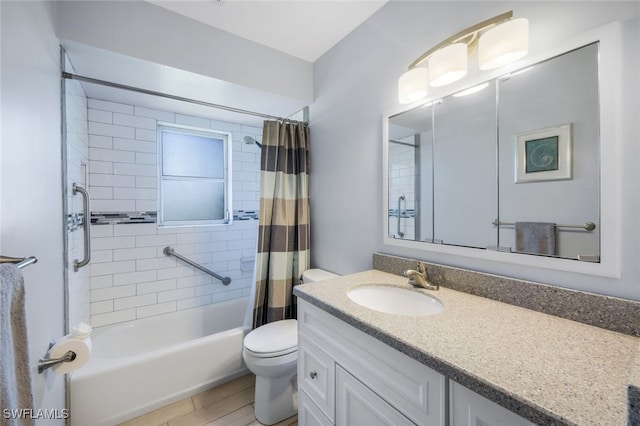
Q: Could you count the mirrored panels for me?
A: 3